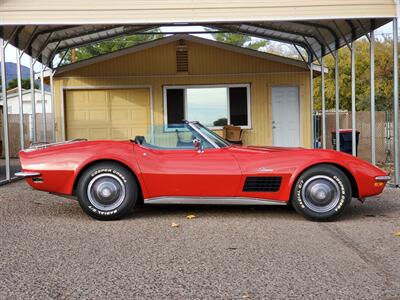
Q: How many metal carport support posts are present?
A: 11